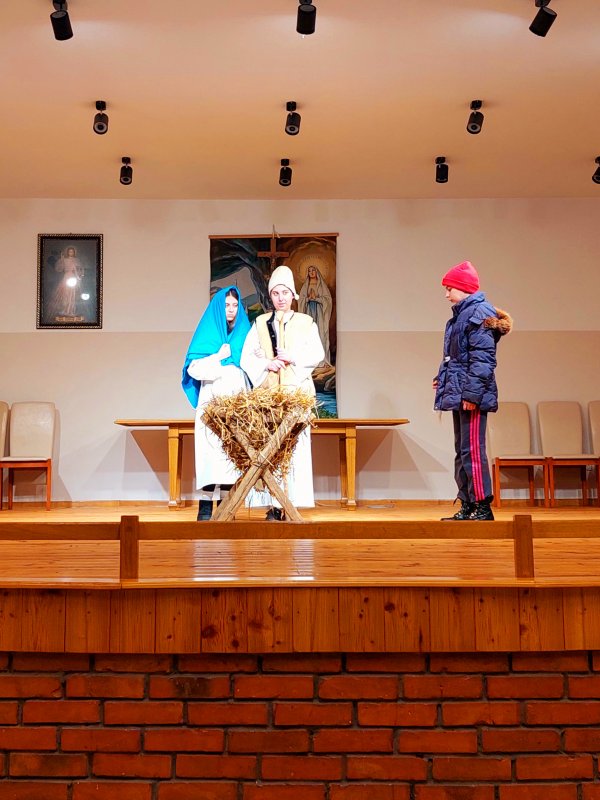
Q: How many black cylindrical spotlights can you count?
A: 10